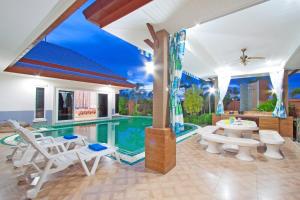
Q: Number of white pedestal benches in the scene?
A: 3